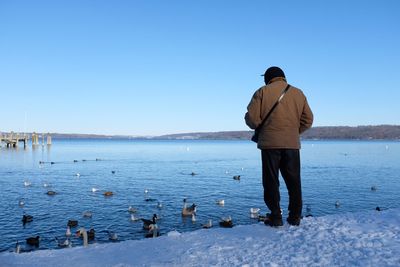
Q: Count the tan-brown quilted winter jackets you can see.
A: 1